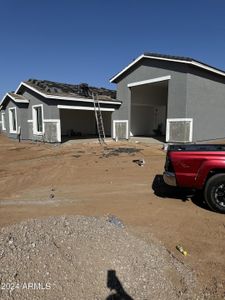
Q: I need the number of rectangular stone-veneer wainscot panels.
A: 3